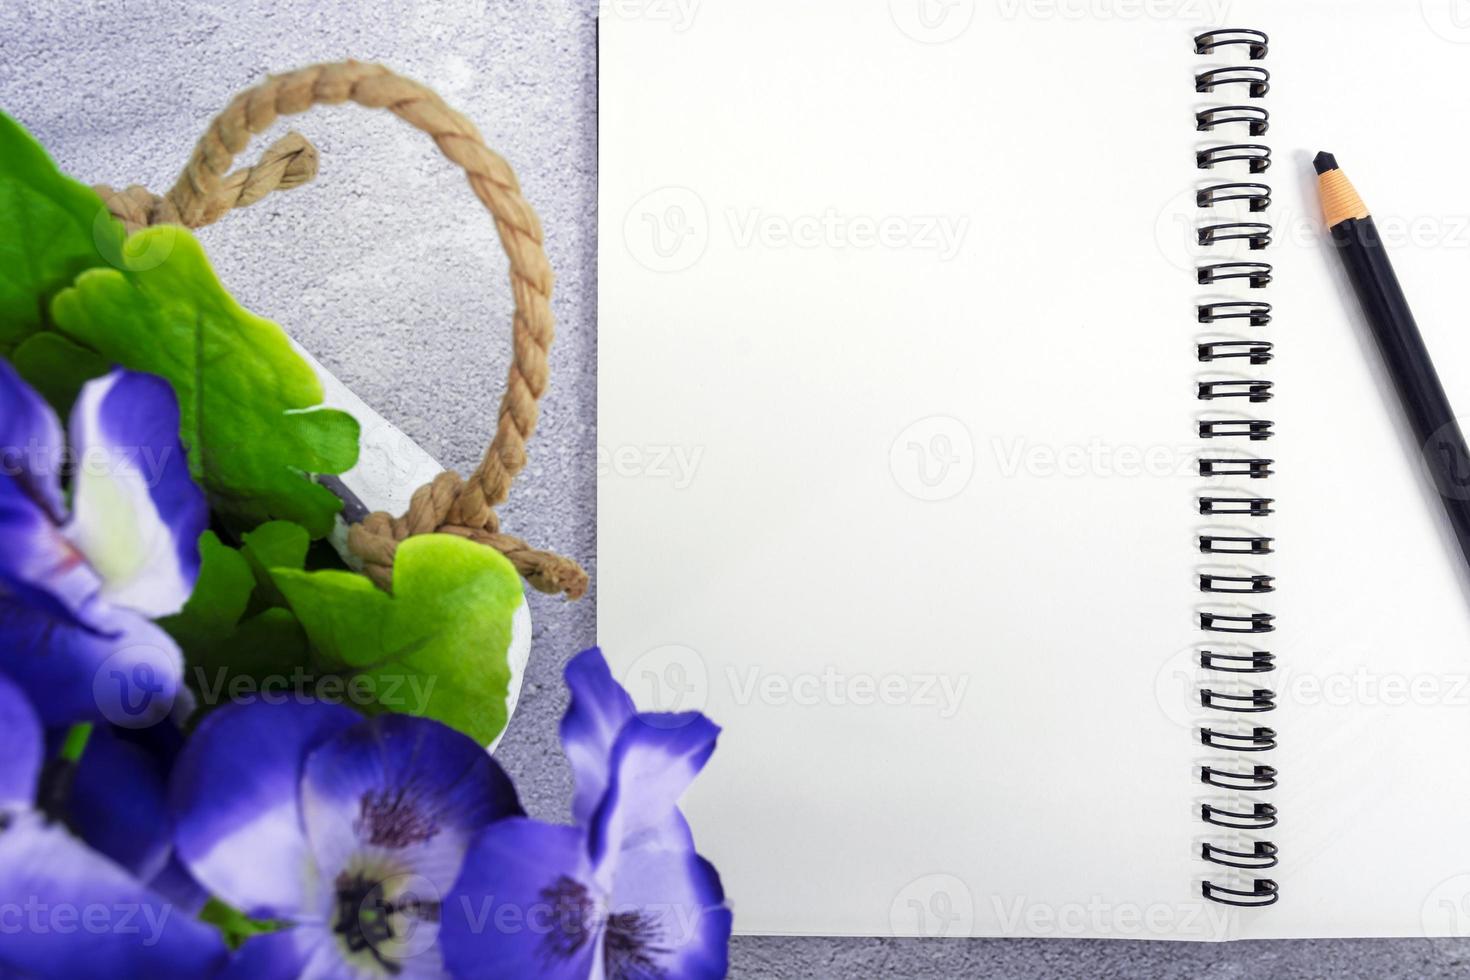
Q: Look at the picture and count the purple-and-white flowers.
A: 4